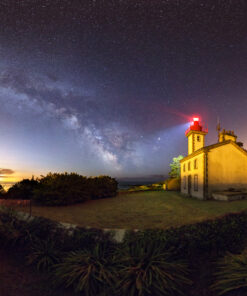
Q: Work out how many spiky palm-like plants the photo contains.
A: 4